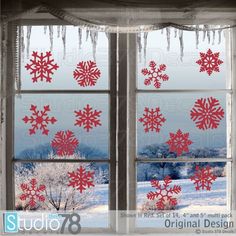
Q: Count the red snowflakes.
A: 14